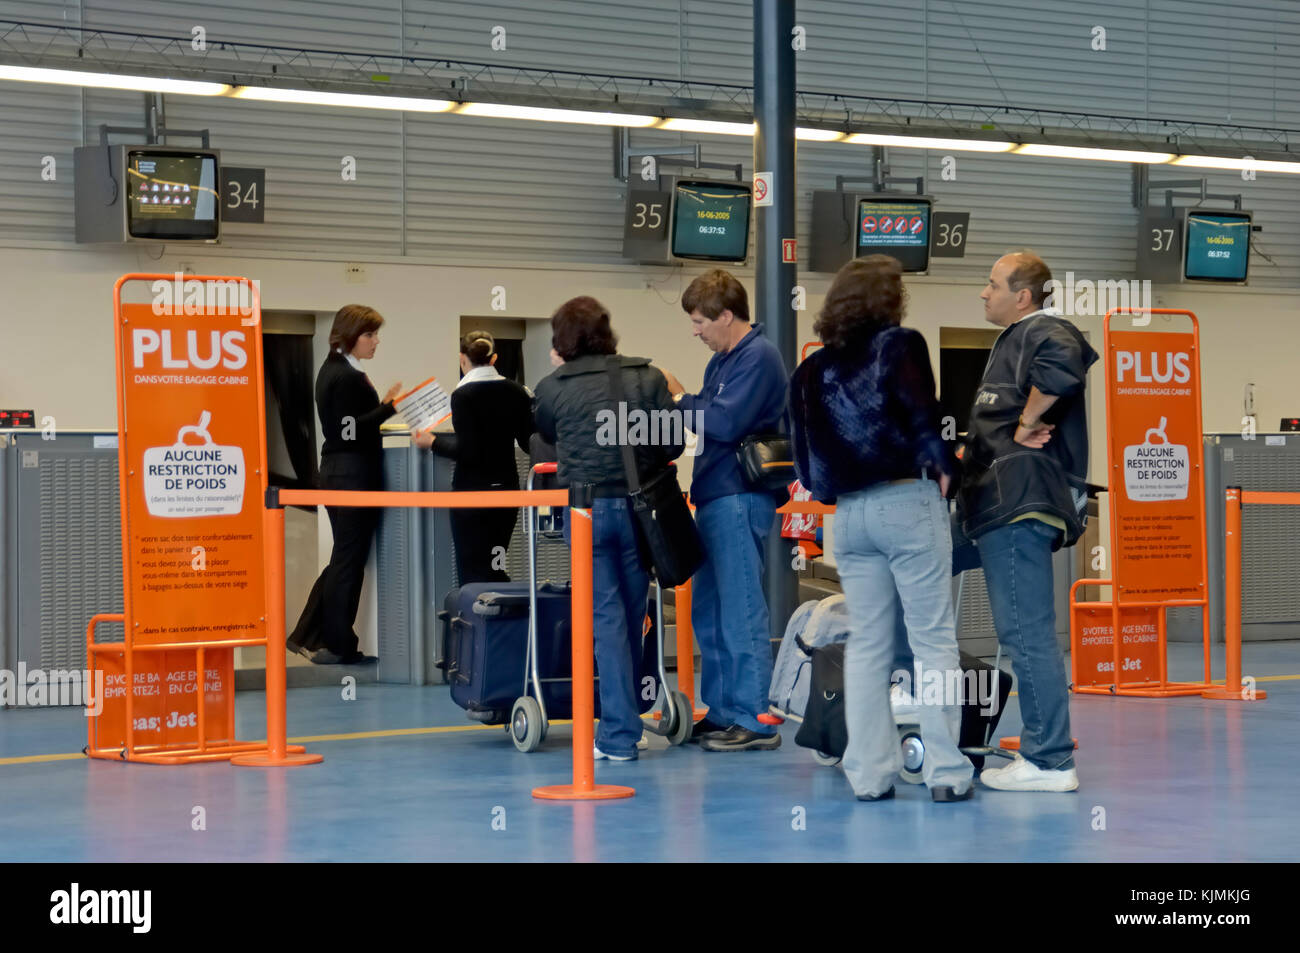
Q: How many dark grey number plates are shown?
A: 4